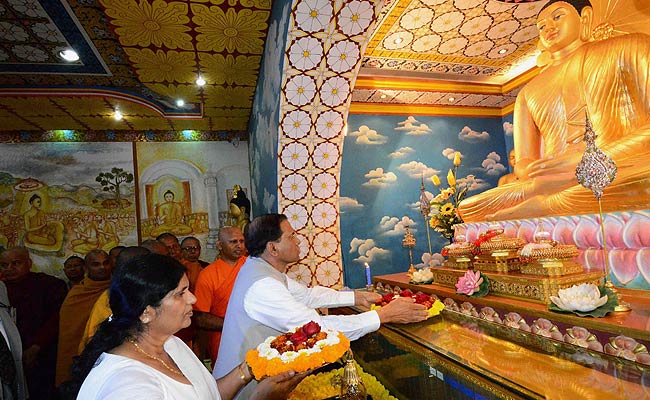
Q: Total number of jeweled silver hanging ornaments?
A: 2